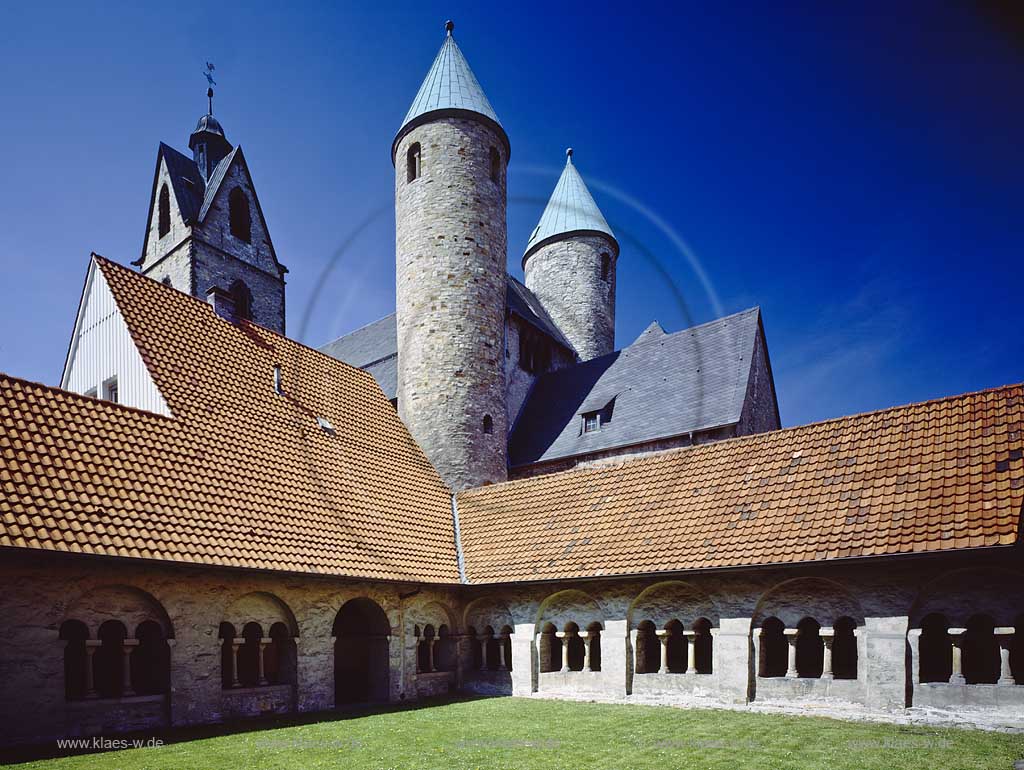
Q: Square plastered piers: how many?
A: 4